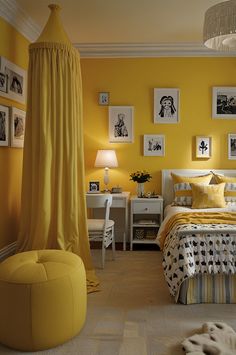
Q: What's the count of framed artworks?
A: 12